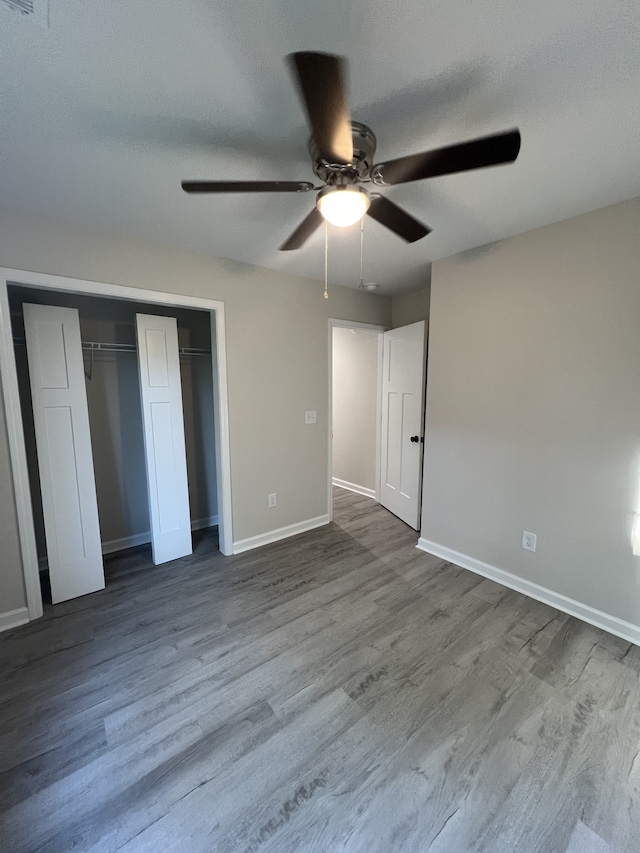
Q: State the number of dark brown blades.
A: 5